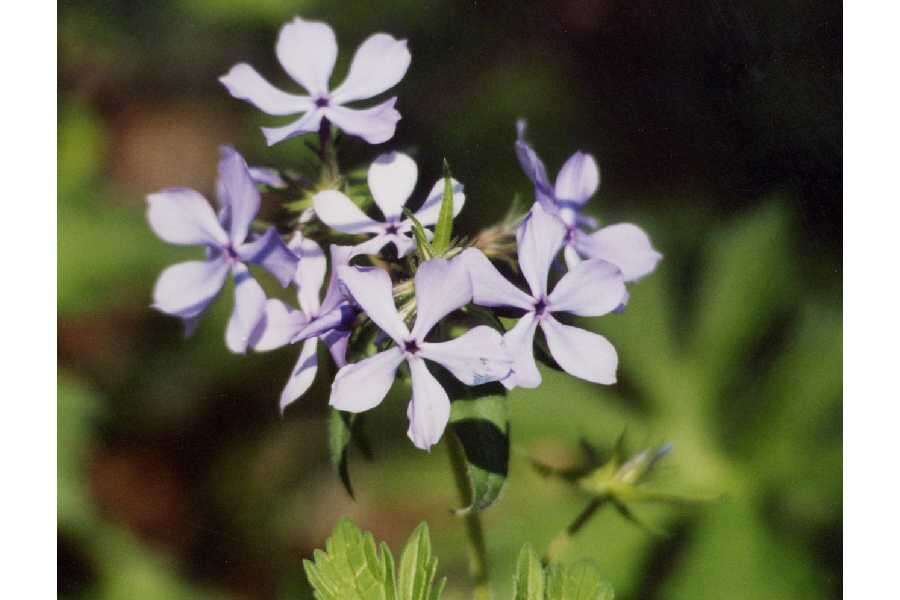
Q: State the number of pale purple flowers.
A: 7